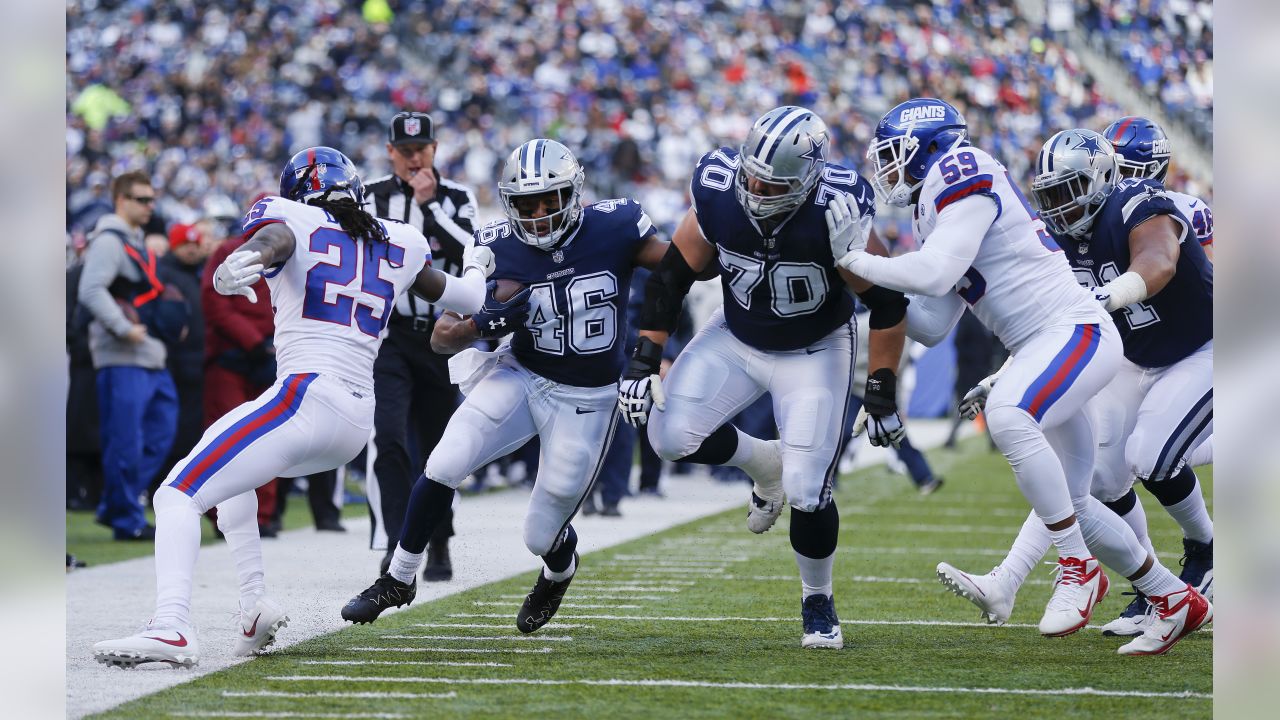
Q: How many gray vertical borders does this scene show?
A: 2